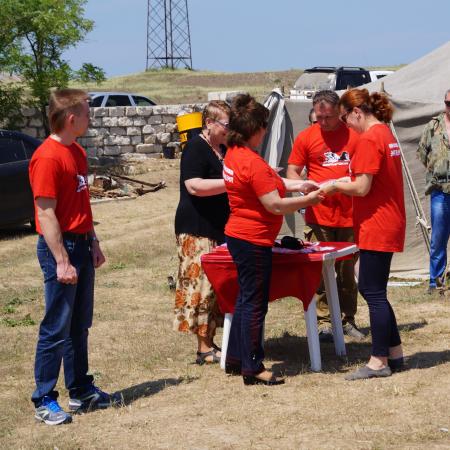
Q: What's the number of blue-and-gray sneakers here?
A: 2